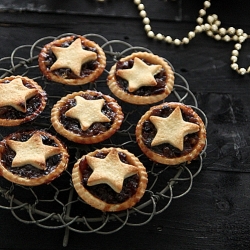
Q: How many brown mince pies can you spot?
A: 7